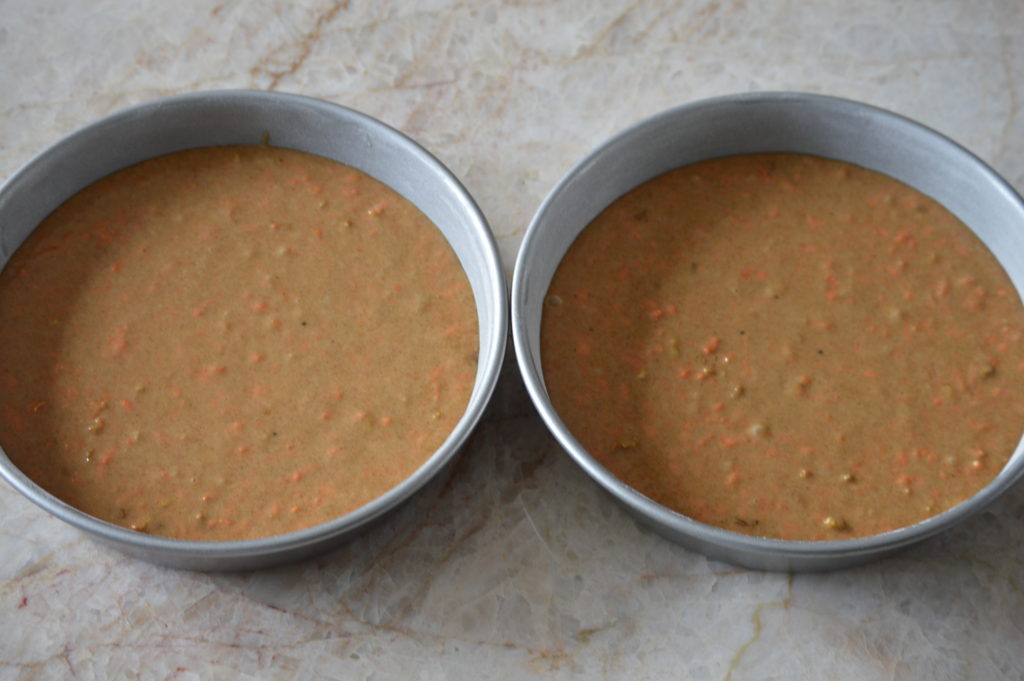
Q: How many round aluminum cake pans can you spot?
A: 2